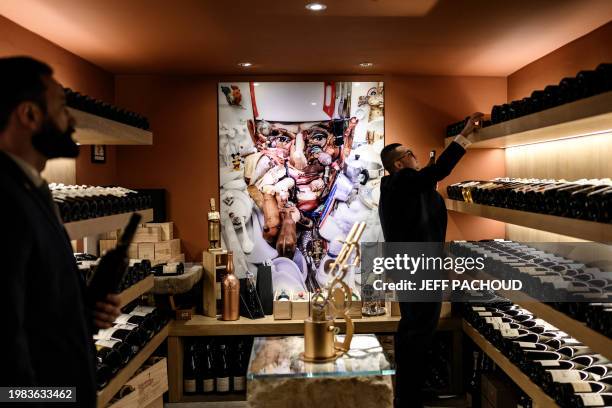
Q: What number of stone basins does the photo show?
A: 1